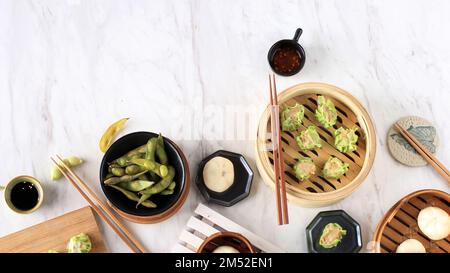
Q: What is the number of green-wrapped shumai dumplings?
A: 8